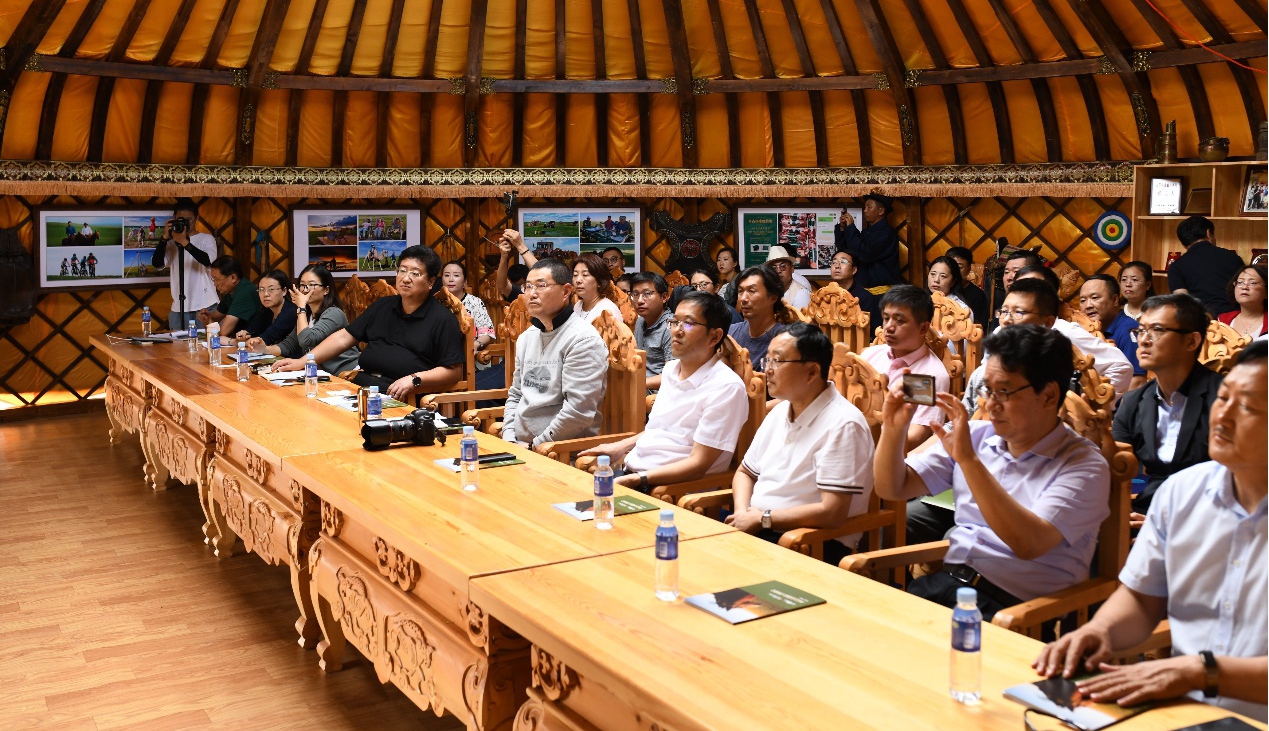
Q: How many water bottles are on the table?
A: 10